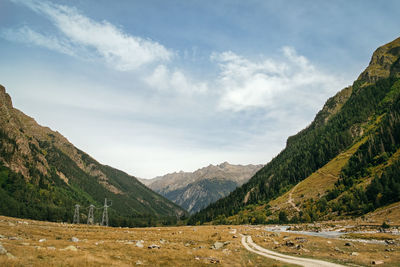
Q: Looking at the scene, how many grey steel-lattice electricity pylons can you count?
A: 3